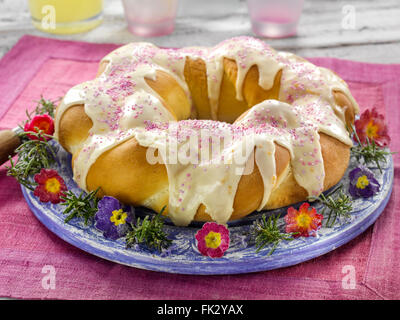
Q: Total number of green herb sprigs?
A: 7